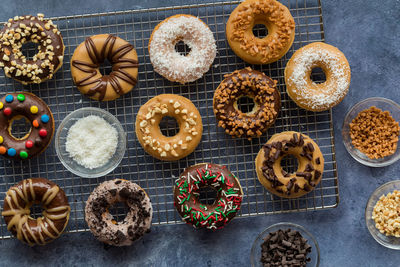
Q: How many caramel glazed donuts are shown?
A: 5